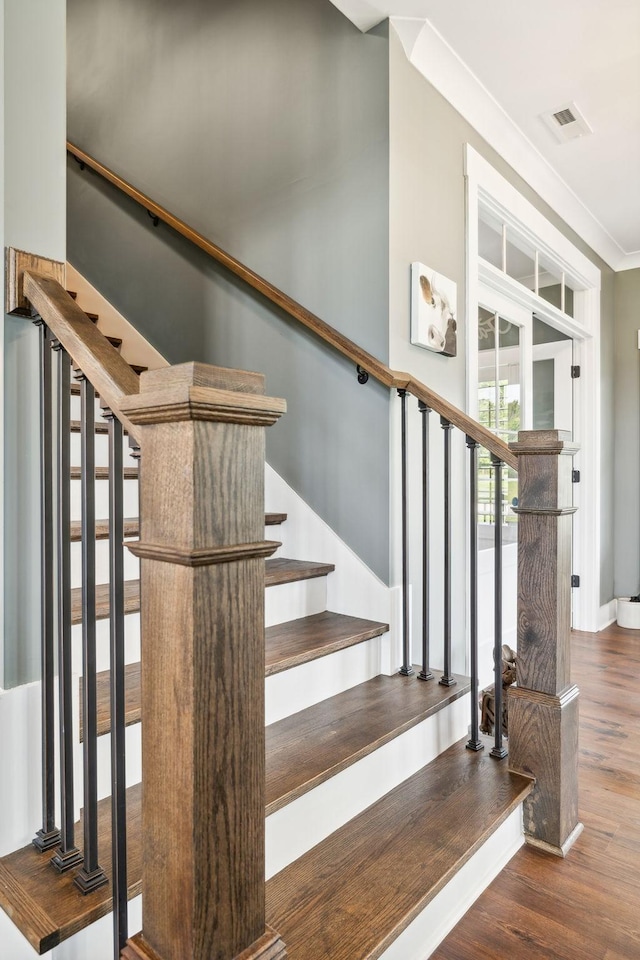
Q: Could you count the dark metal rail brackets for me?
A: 3